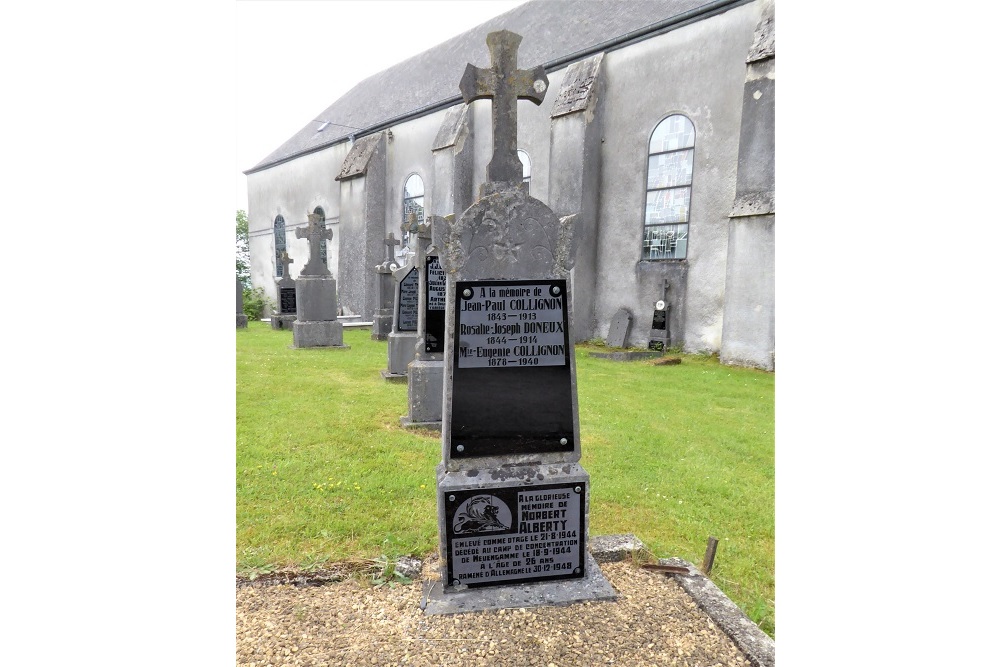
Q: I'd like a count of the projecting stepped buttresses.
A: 4